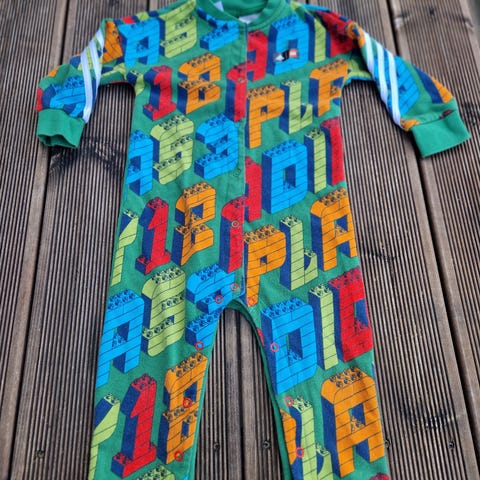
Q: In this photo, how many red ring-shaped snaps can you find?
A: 9